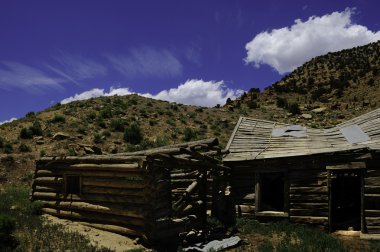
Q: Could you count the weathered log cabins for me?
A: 2